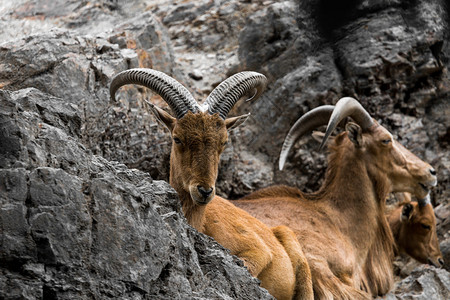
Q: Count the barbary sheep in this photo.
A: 3